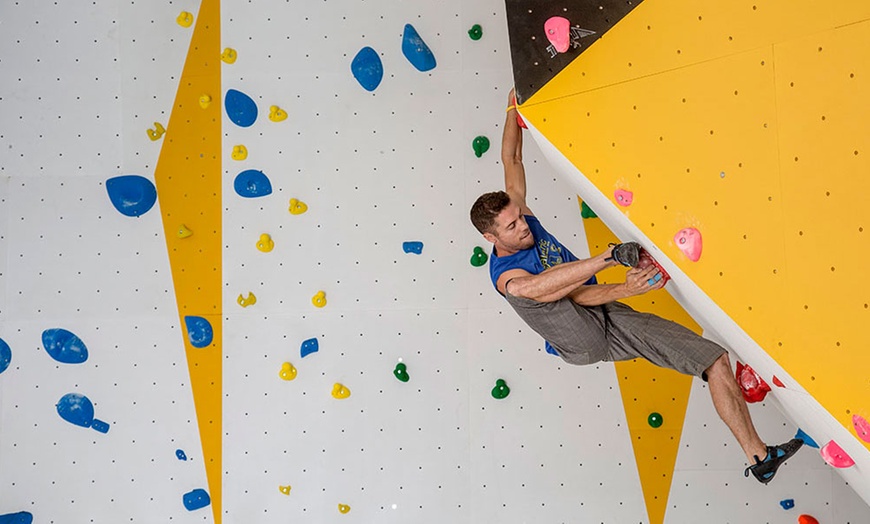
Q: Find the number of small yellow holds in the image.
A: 15